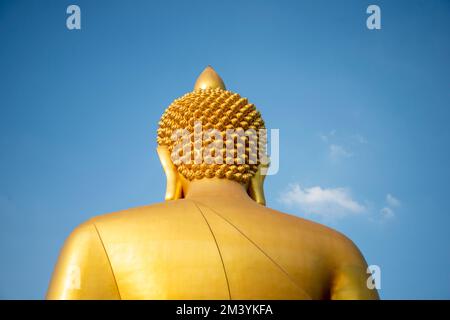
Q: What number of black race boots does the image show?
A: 0